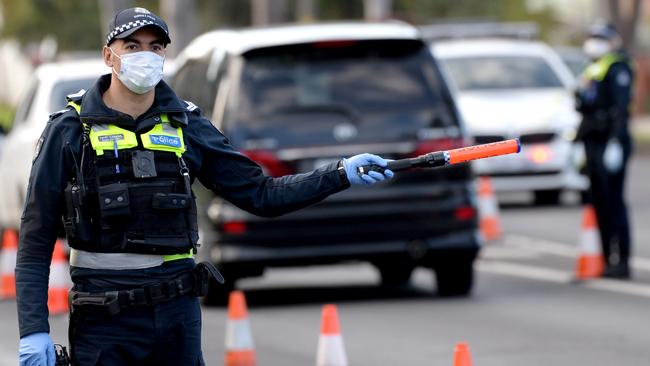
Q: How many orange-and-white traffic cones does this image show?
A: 7